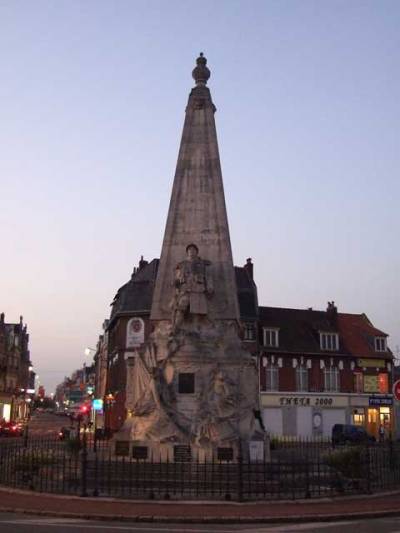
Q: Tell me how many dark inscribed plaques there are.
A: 5